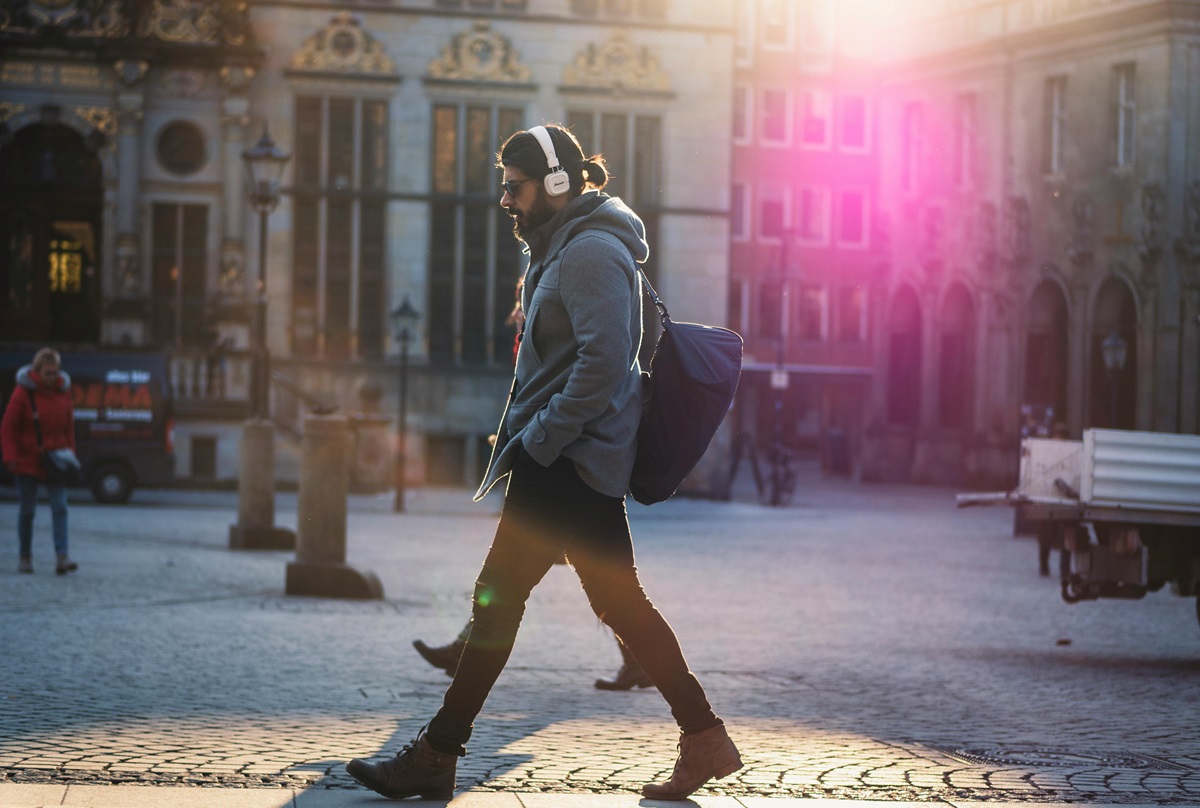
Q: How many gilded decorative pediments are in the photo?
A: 3